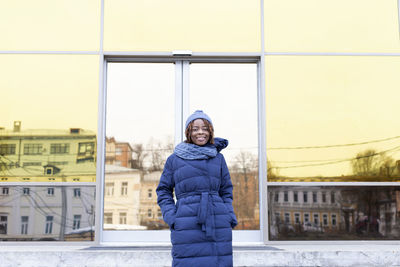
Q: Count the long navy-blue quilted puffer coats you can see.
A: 1